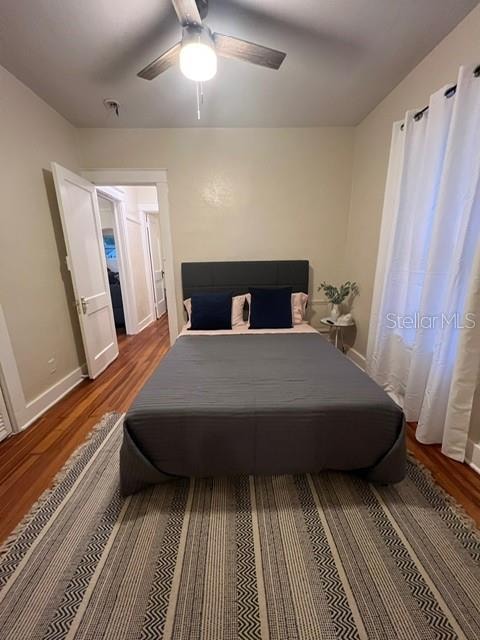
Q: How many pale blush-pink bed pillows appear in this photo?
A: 2